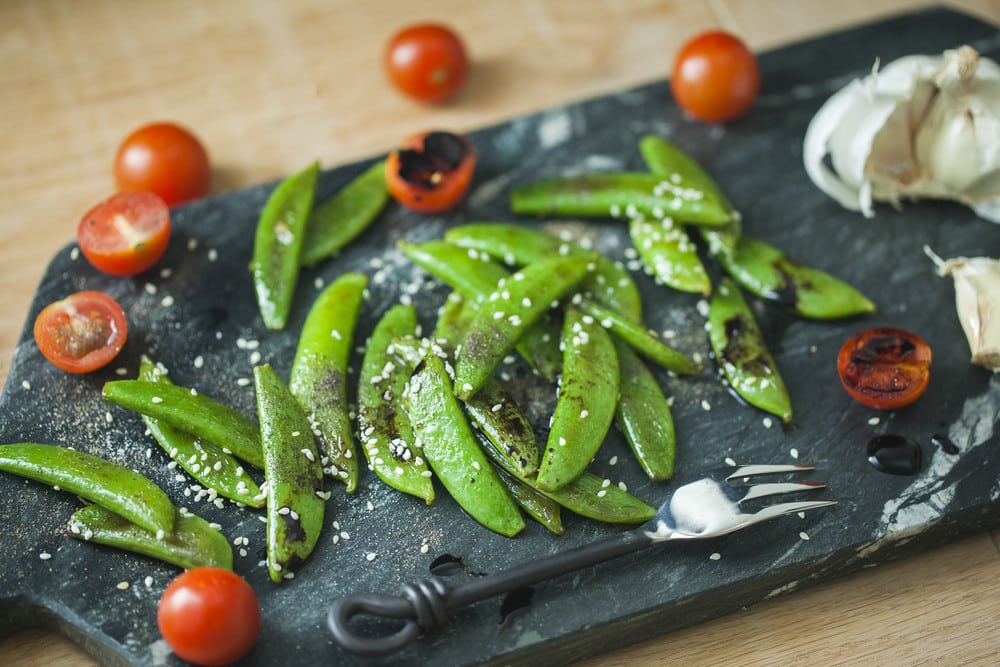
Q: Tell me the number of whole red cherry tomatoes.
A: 4